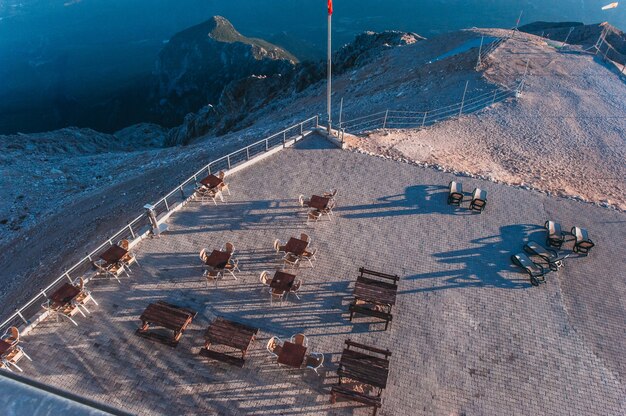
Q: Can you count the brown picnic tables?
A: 4